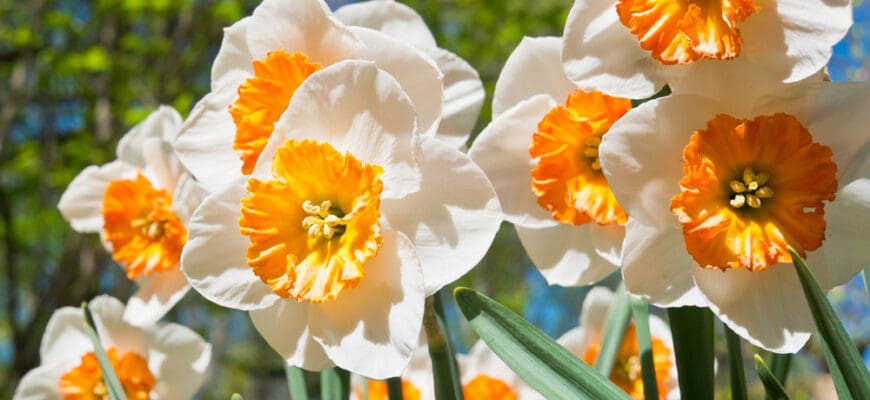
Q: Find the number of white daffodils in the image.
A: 10